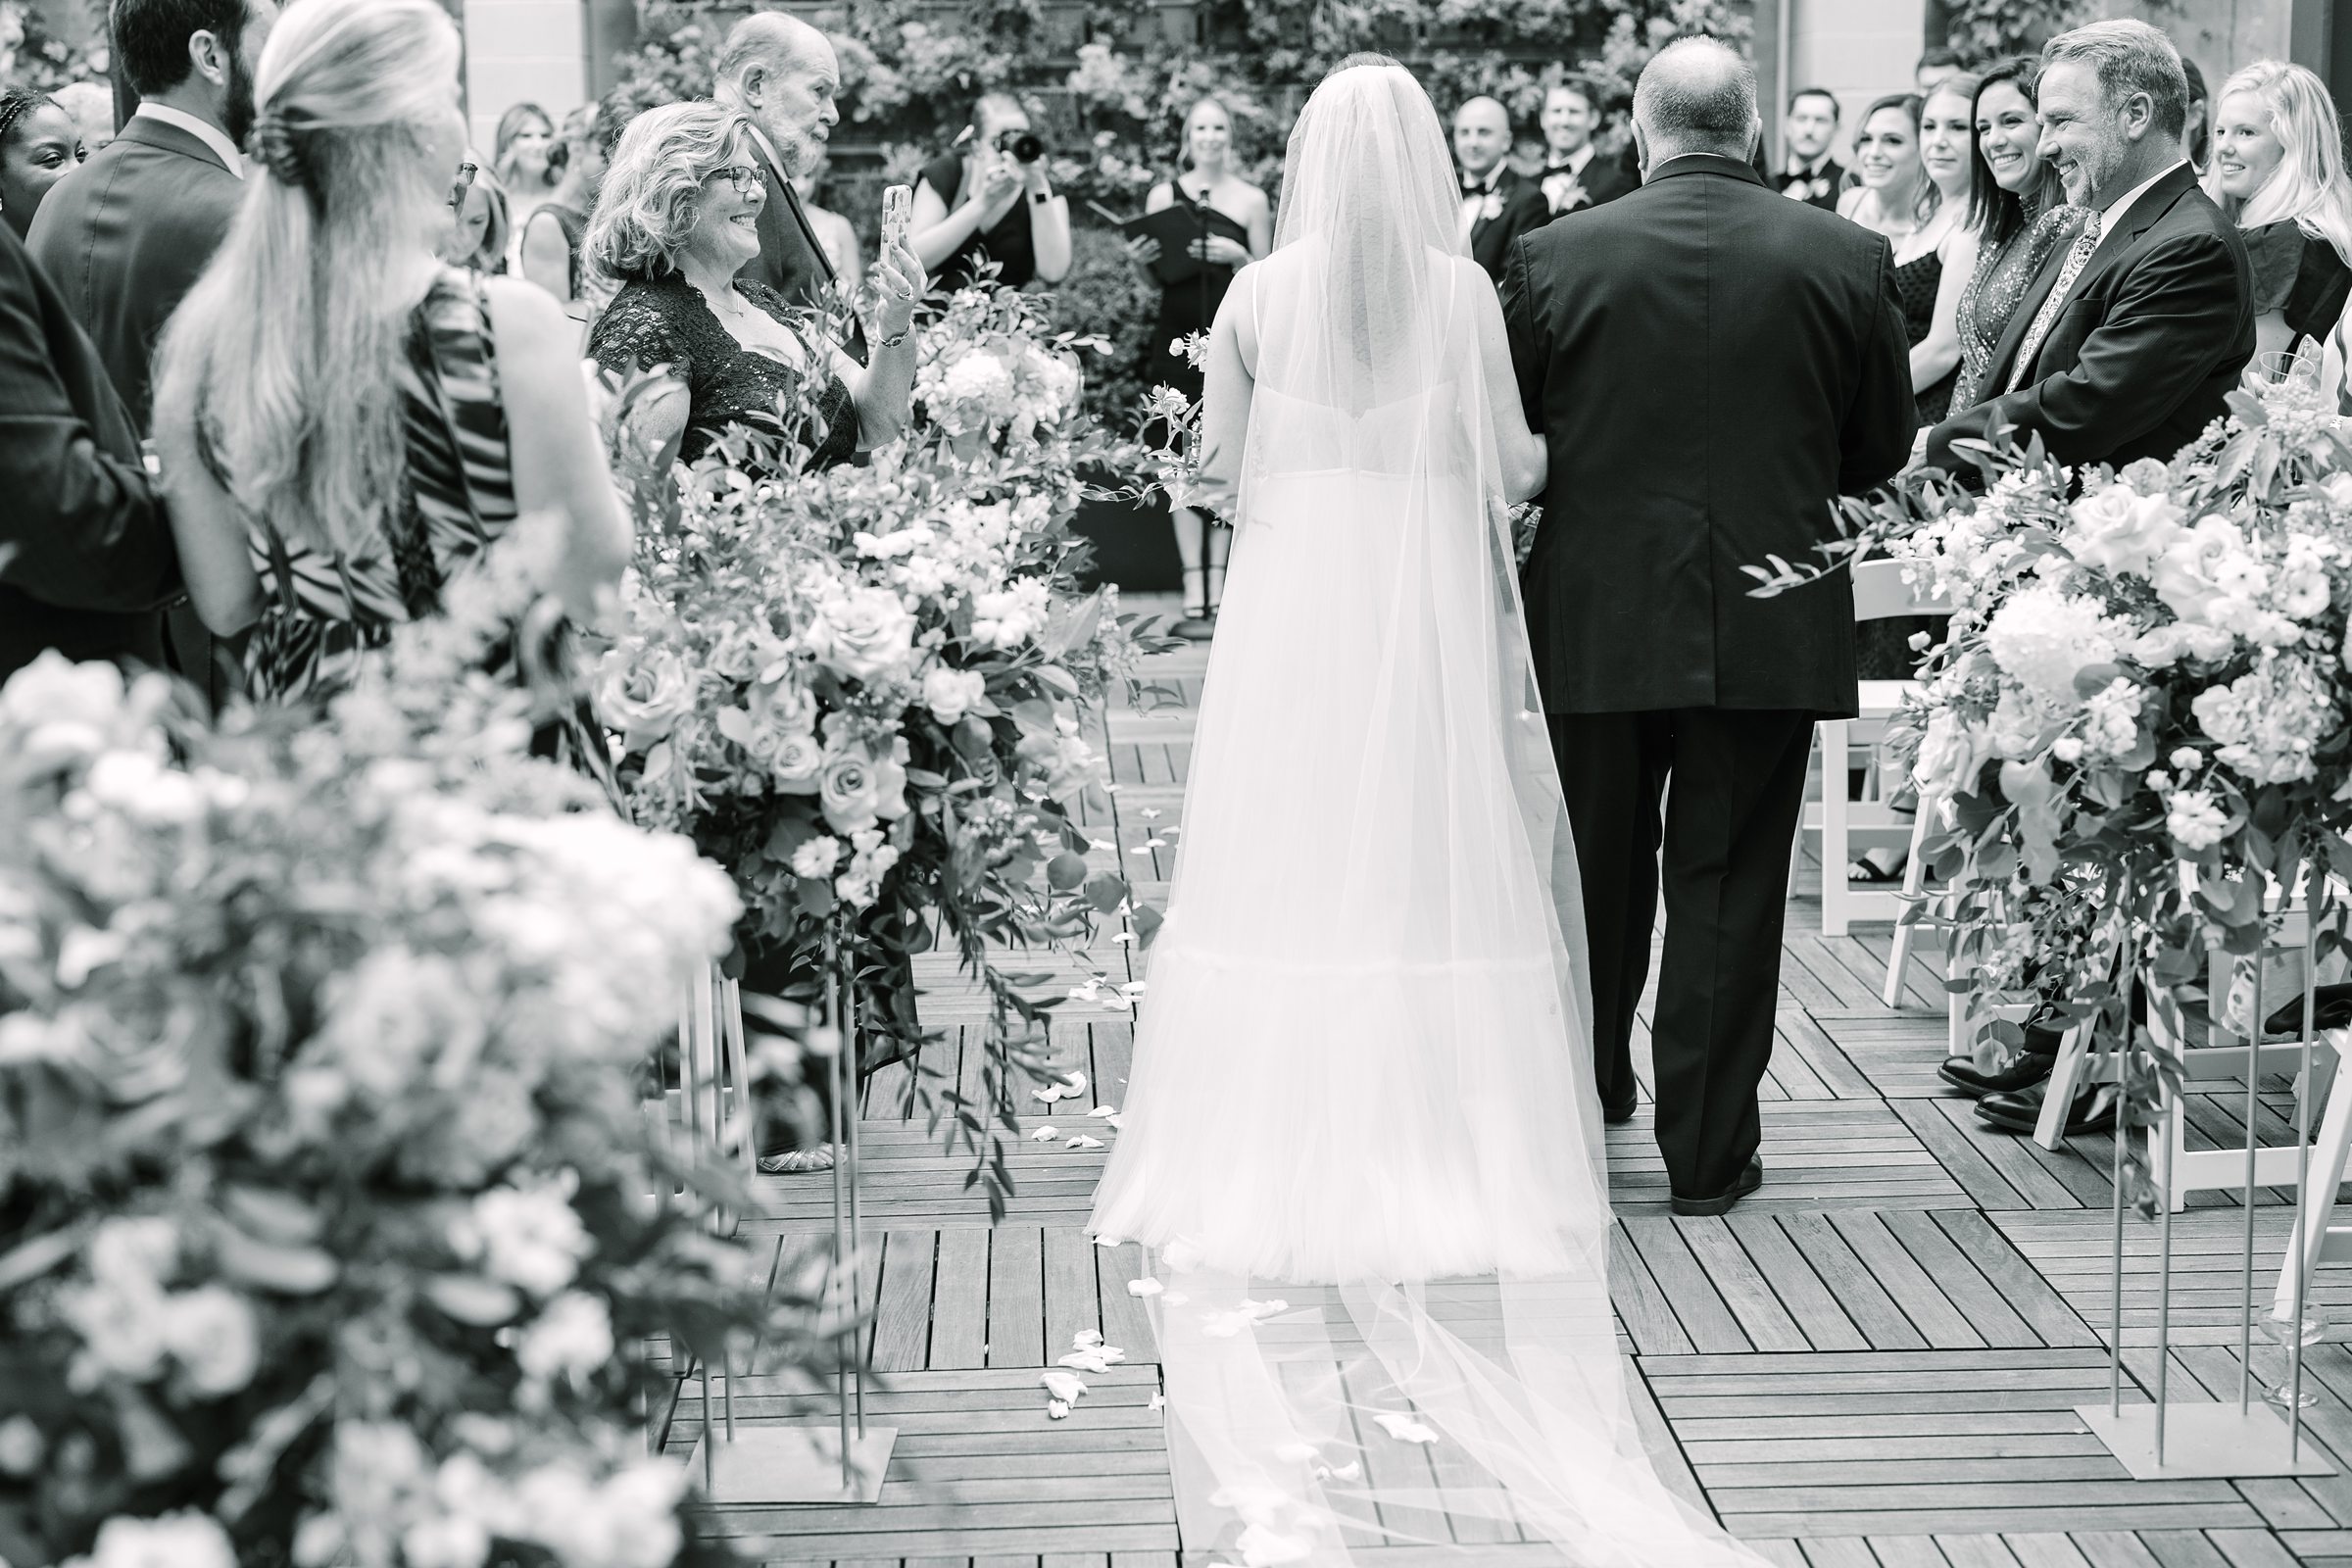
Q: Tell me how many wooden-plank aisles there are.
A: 1